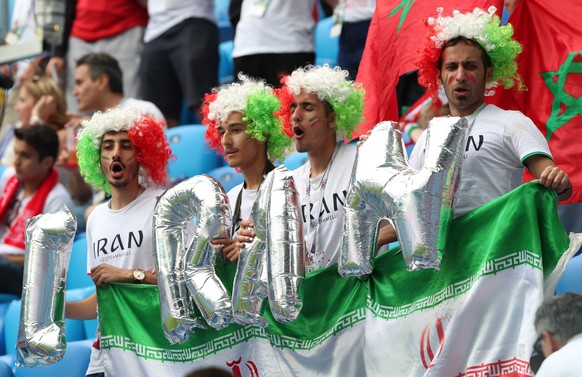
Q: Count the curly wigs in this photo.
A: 4